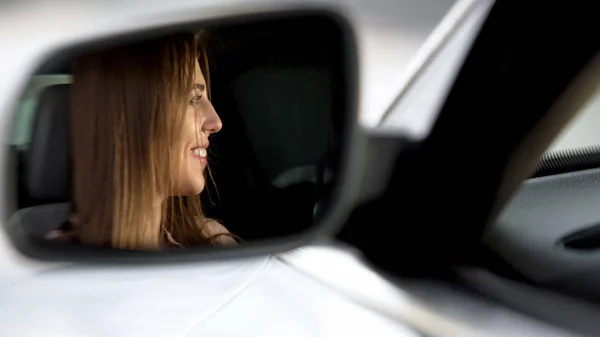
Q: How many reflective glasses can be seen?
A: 1